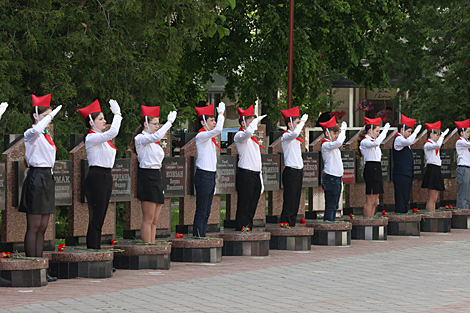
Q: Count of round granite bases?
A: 11